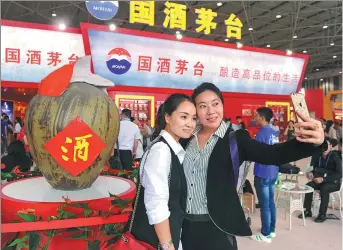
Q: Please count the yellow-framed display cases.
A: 2